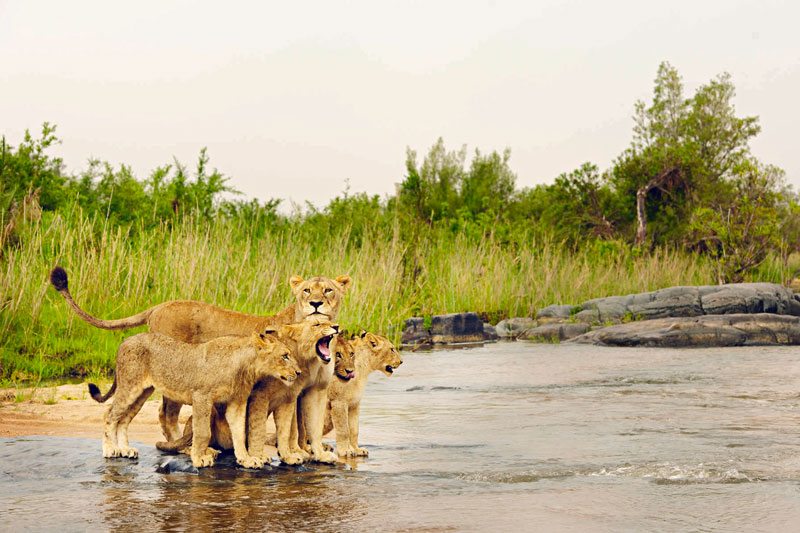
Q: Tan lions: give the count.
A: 5